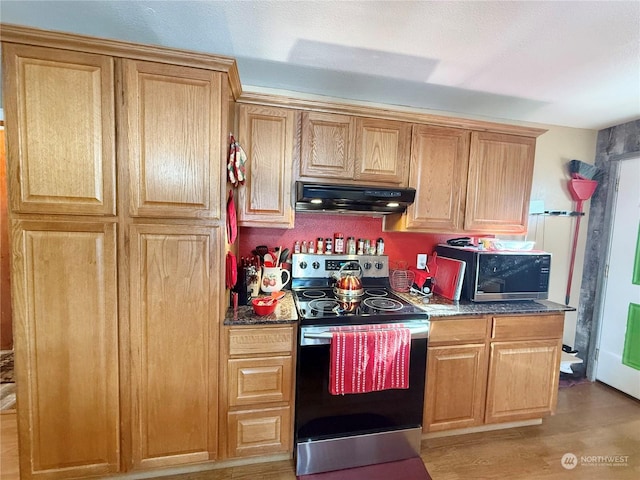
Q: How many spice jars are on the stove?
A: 11